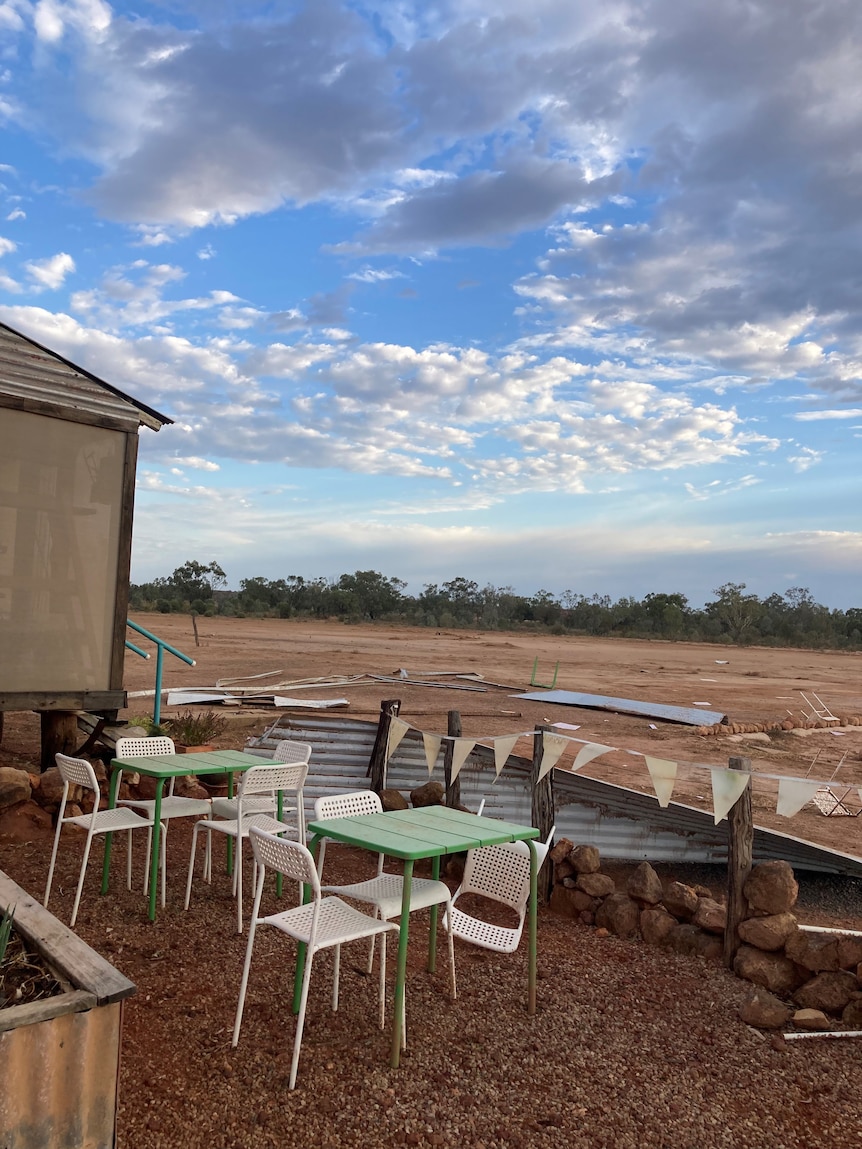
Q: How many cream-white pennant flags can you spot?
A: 9